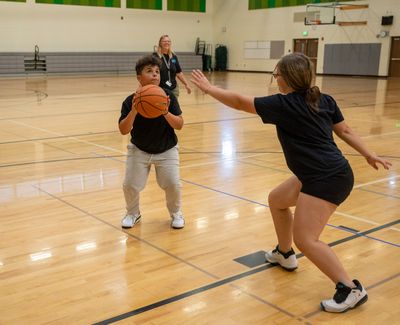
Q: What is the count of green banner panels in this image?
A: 5